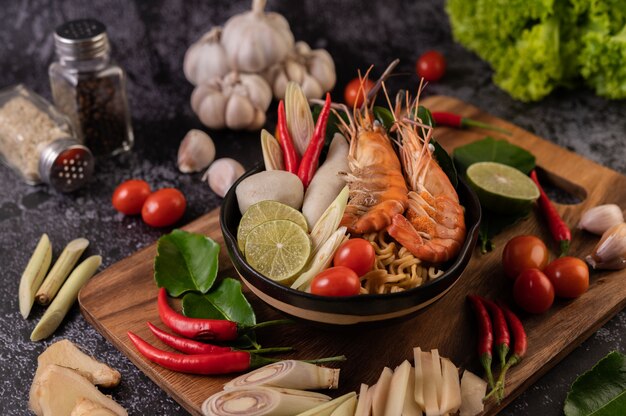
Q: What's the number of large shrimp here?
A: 2